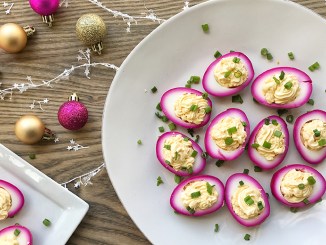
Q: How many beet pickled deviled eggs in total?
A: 12